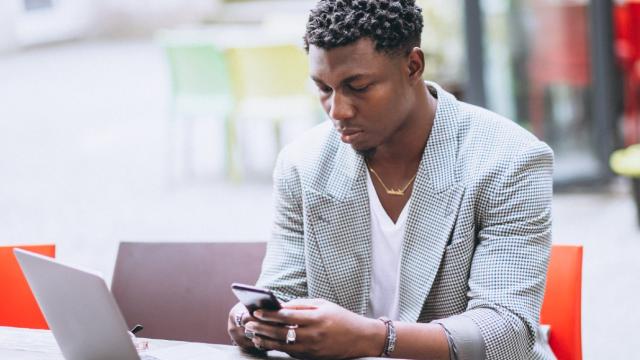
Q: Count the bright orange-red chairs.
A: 2